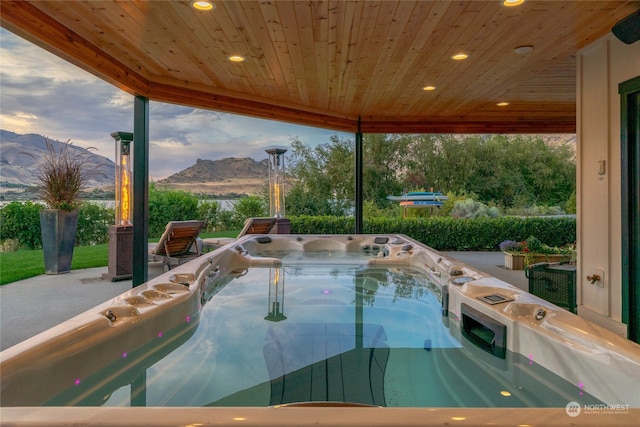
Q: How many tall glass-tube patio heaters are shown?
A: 2